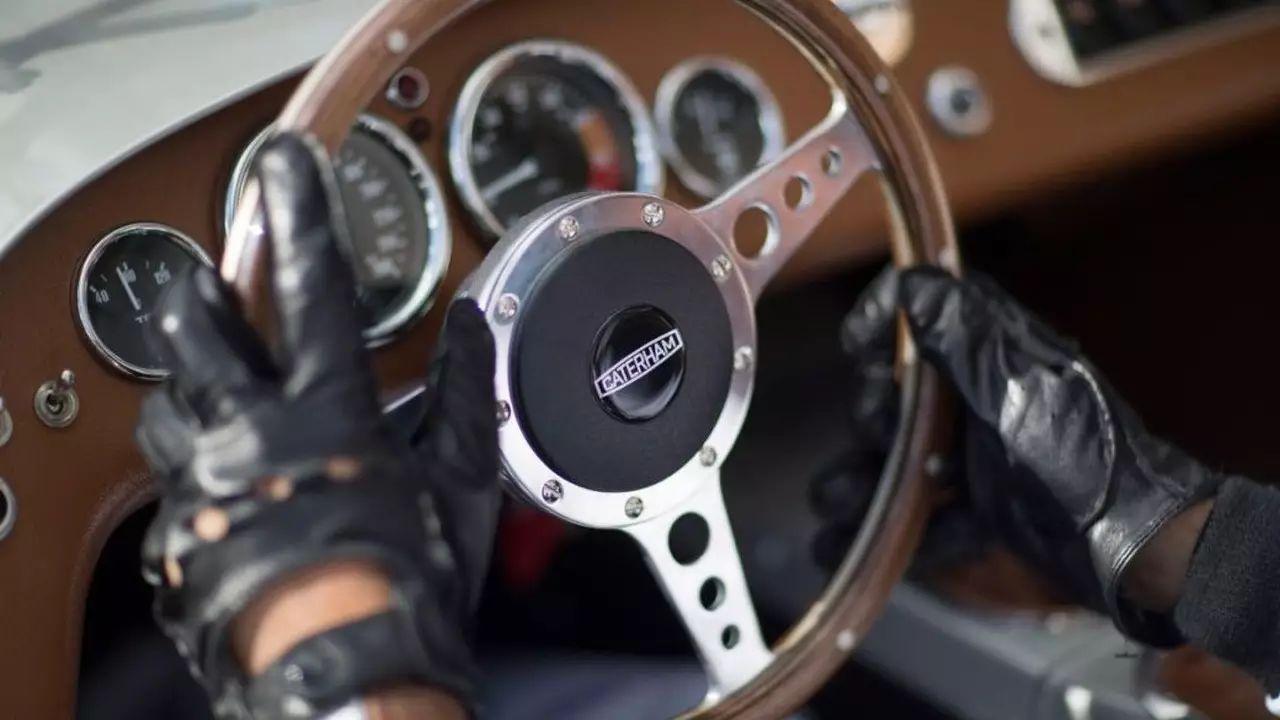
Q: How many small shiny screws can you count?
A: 9